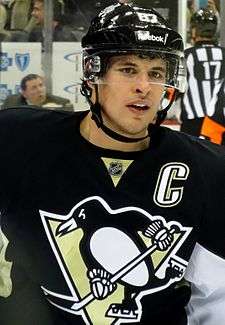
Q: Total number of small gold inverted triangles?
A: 1